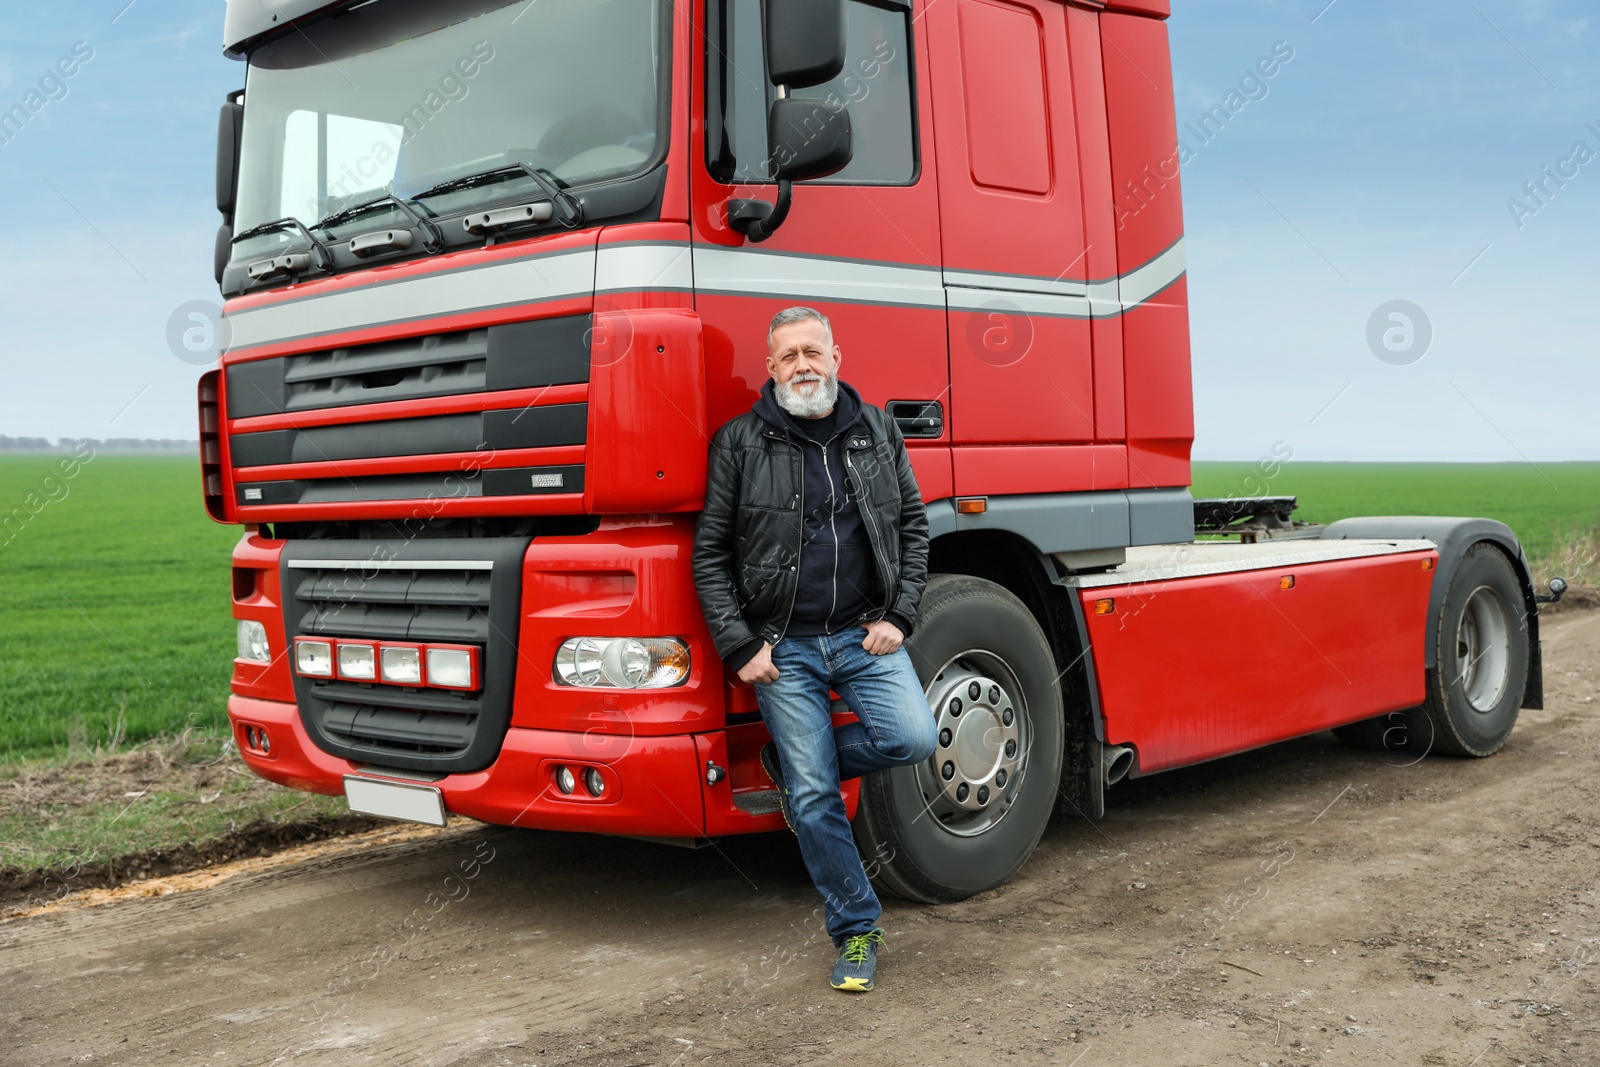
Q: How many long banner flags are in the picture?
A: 0